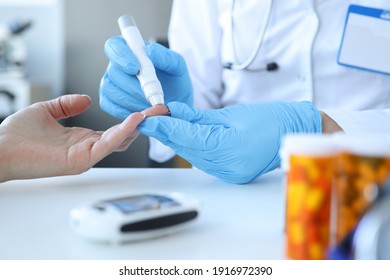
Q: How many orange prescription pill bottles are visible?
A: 2